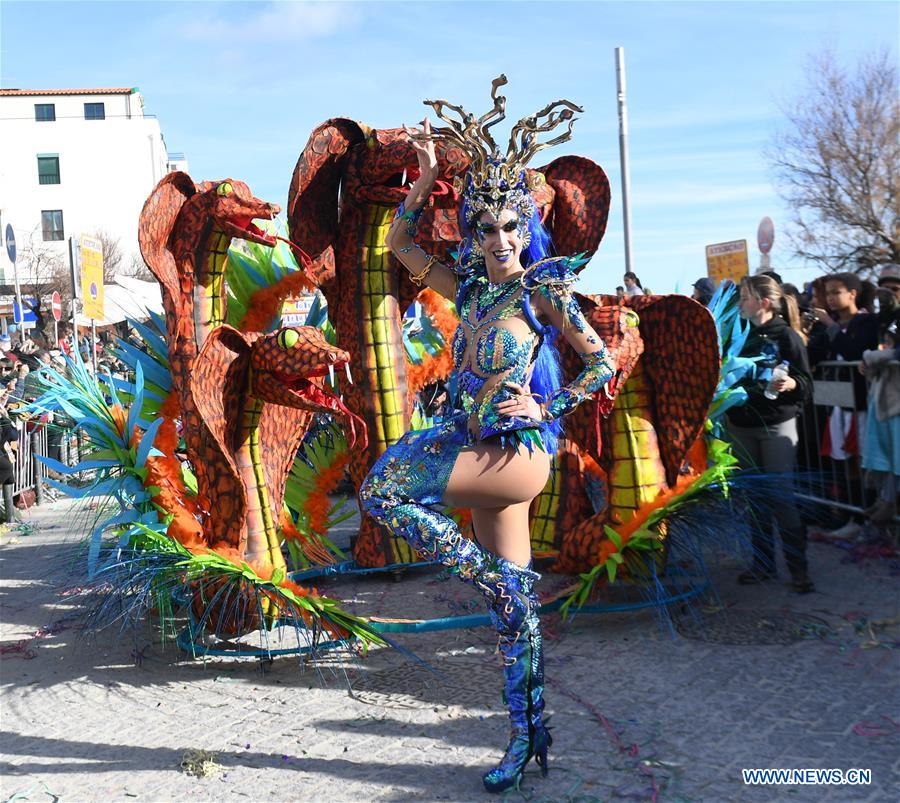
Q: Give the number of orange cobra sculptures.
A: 5